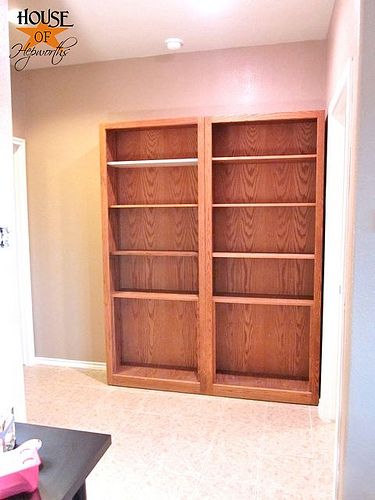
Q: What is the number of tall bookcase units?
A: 2